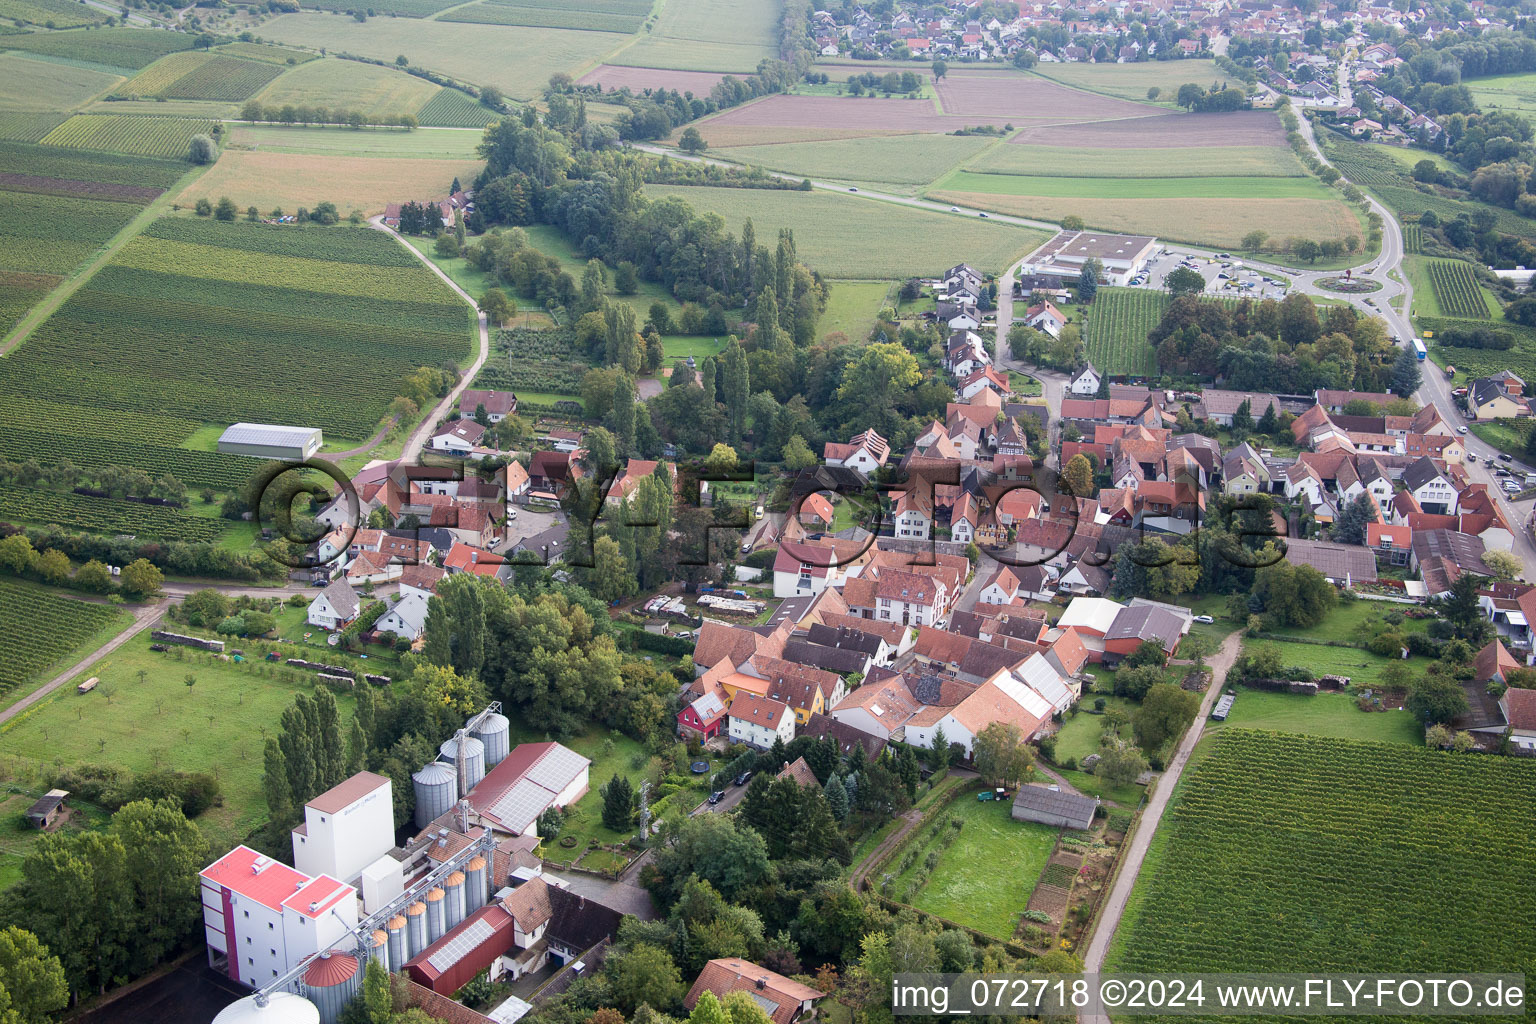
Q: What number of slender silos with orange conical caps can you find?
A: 6